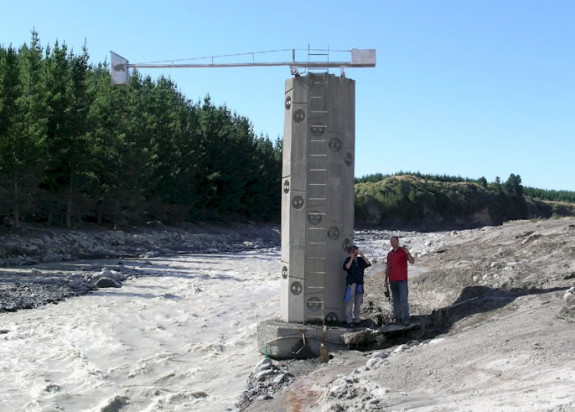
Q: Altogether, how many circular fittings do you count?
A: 14